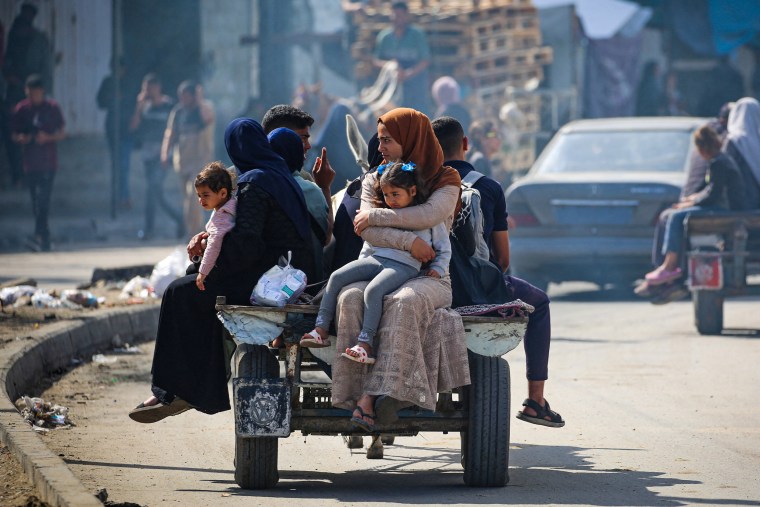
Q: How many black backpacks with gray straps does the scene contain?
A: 1